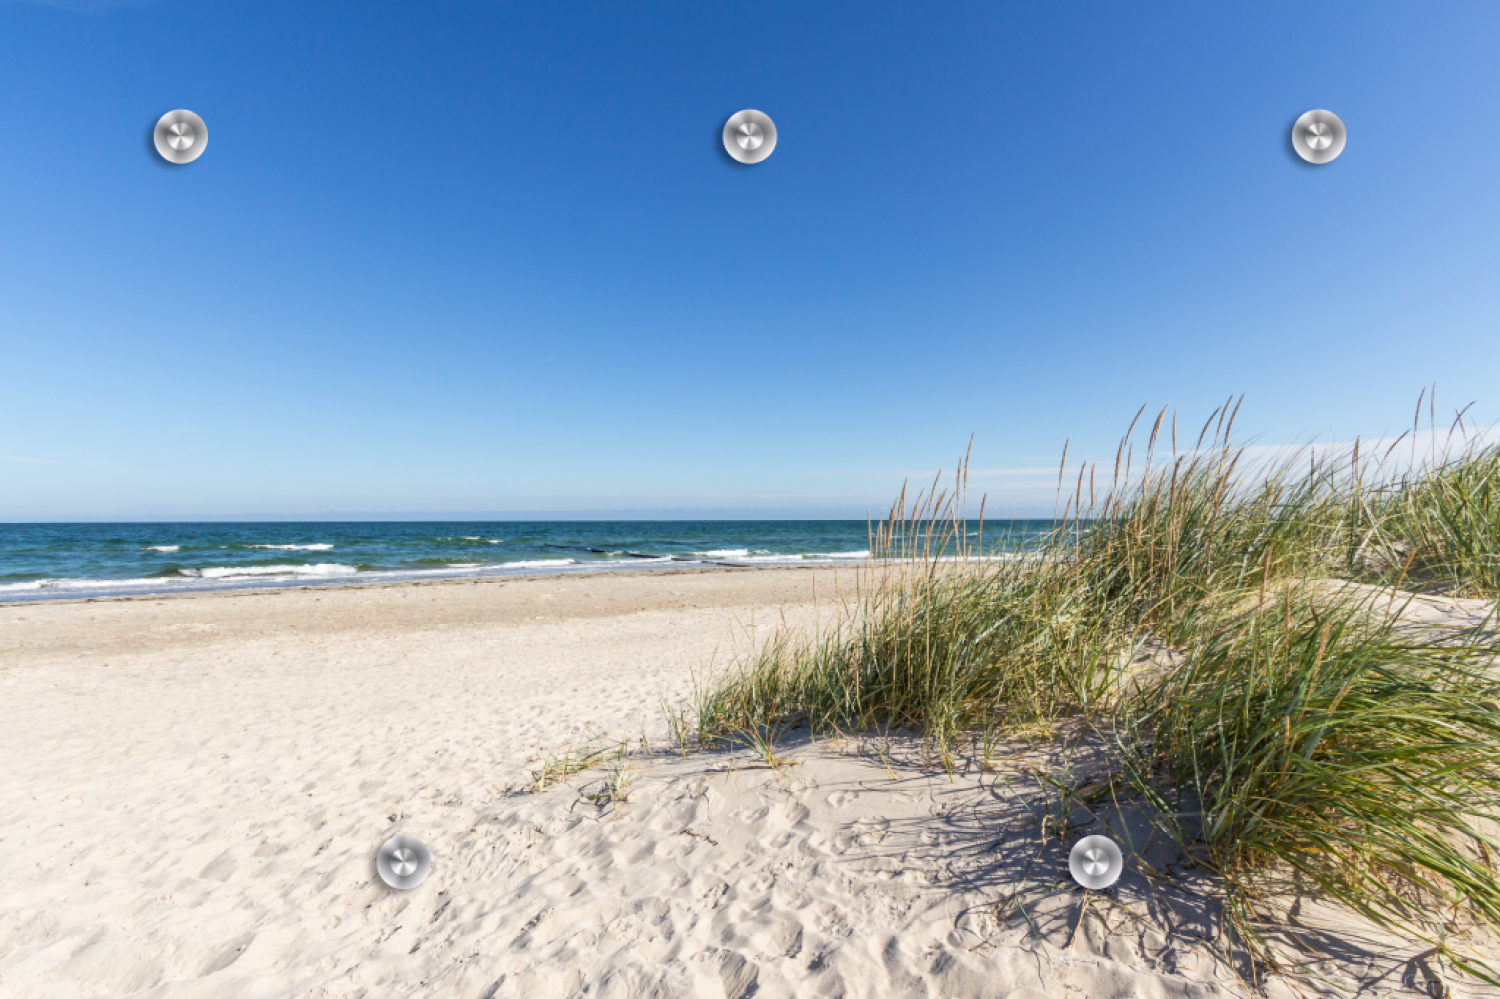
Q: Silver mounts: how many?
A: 5